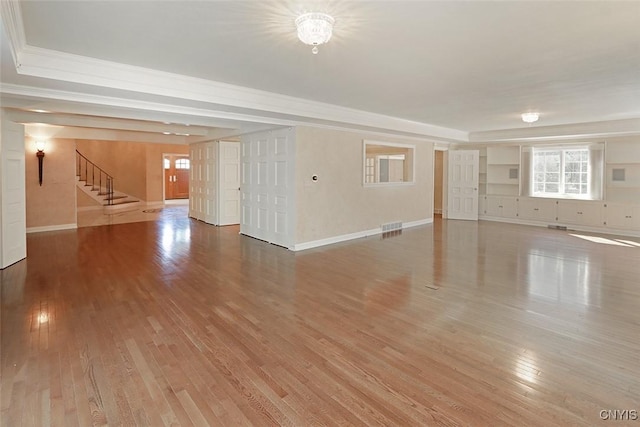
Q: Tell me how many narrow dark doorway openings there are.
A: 1